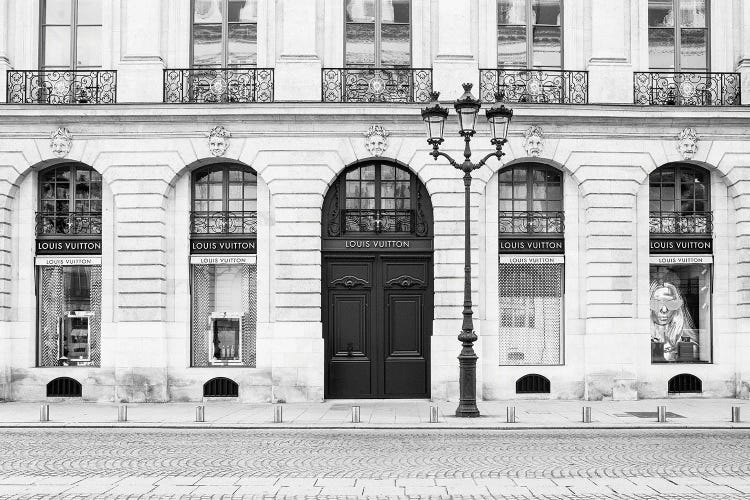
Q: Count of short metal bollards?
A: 10